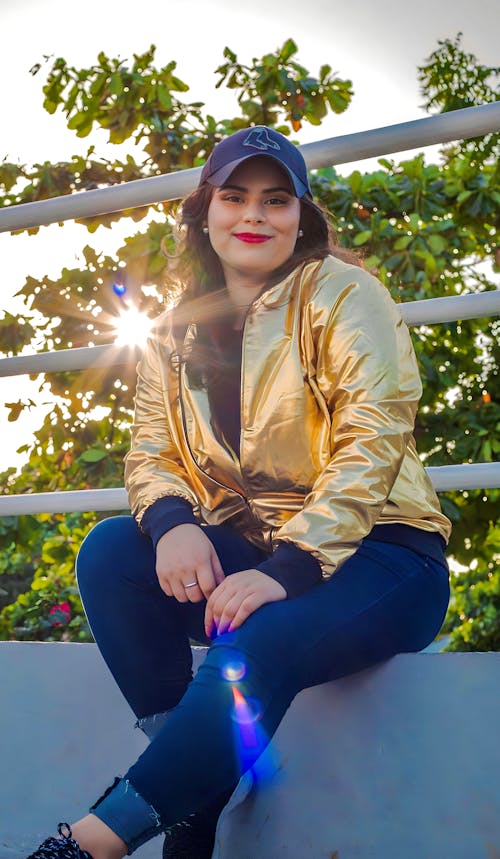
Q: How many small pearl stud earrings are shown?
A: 2